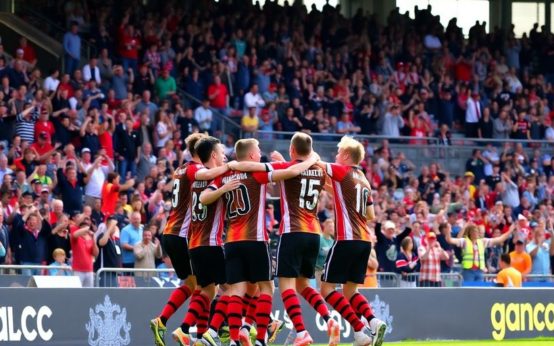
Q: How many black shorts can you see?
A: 5